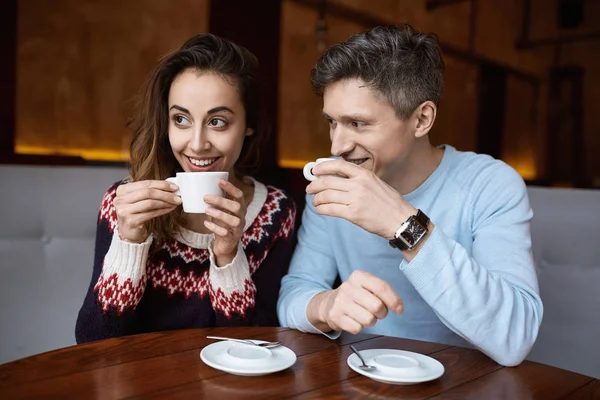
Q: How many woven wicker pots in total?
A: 0